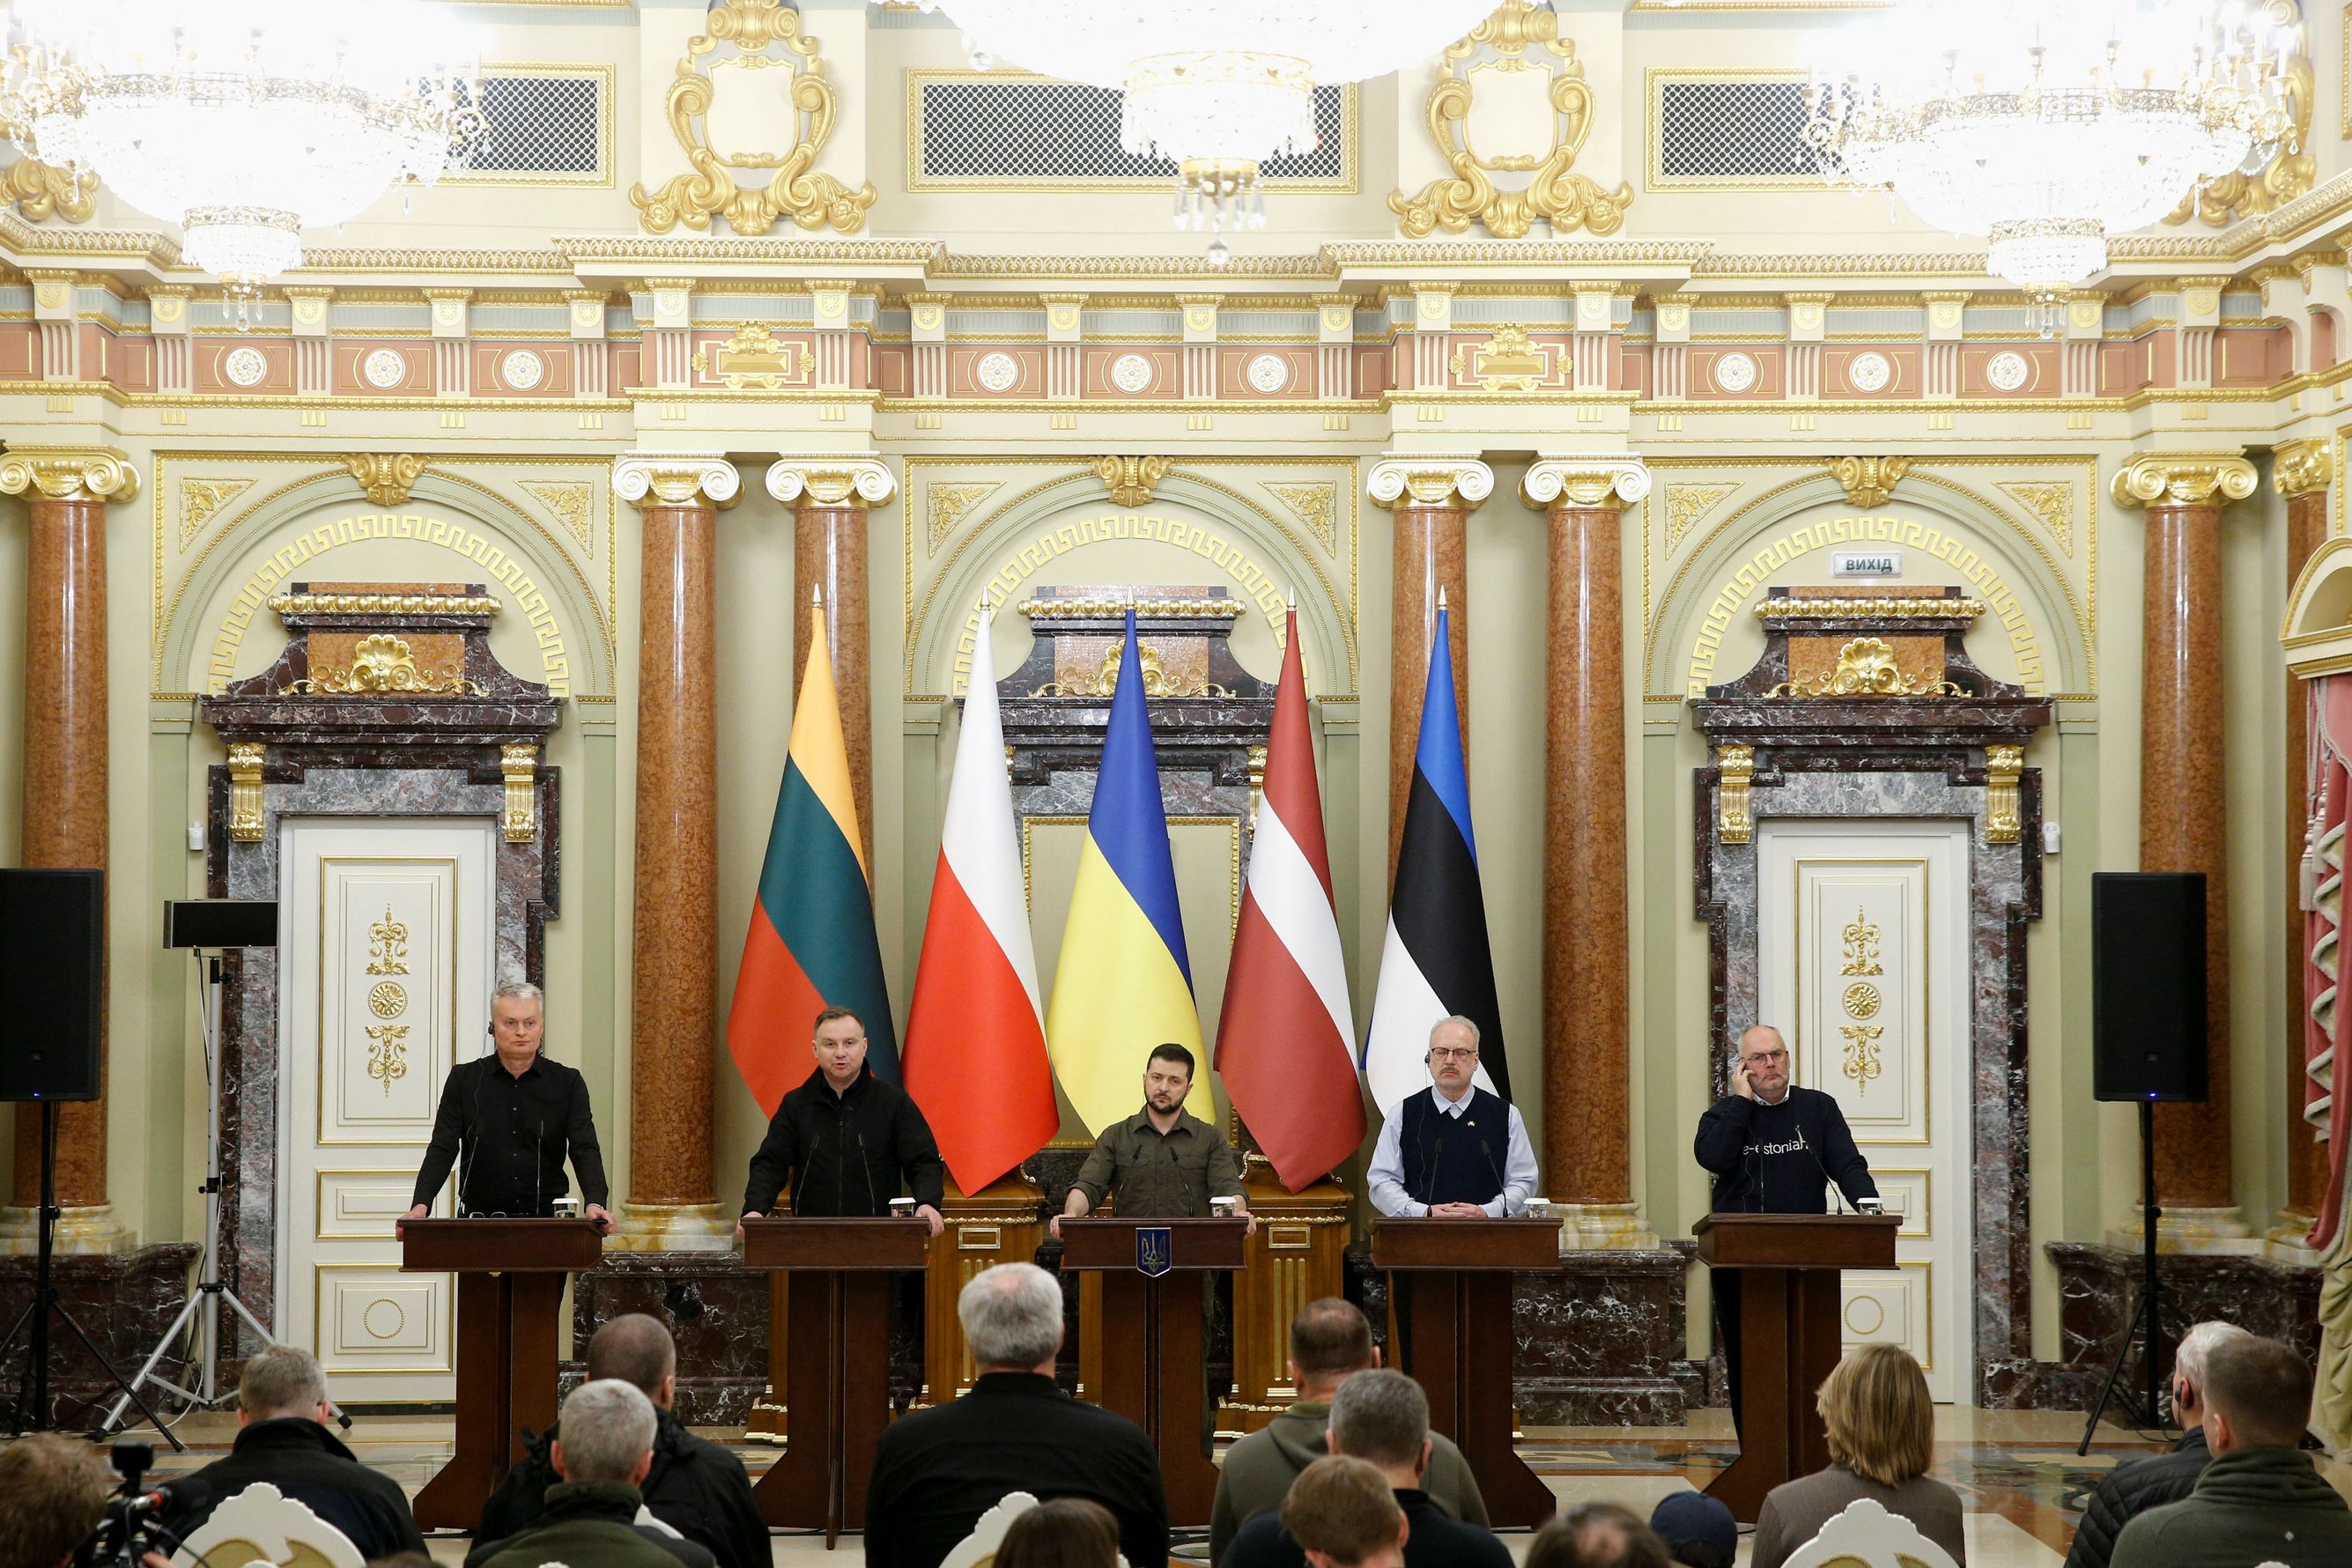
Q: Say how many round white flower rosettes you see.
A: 9